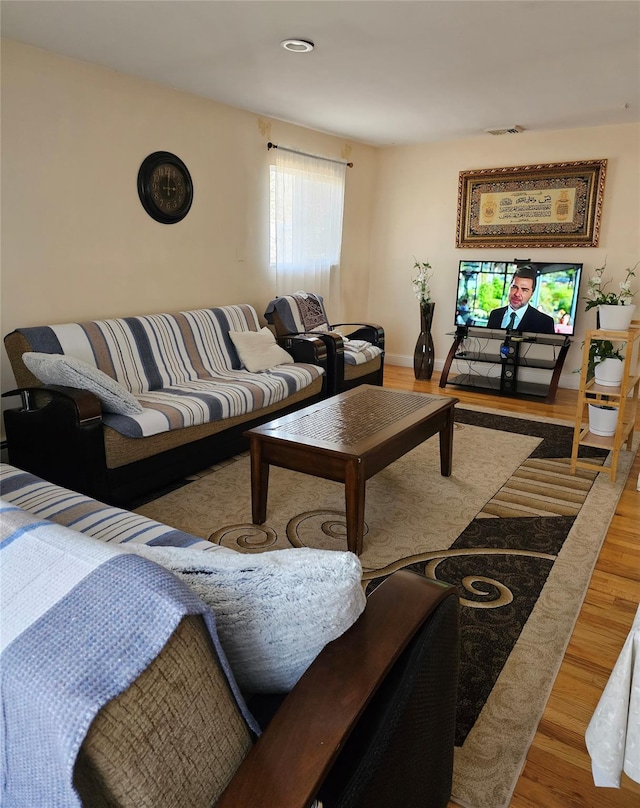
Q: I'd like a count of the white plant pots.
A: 3